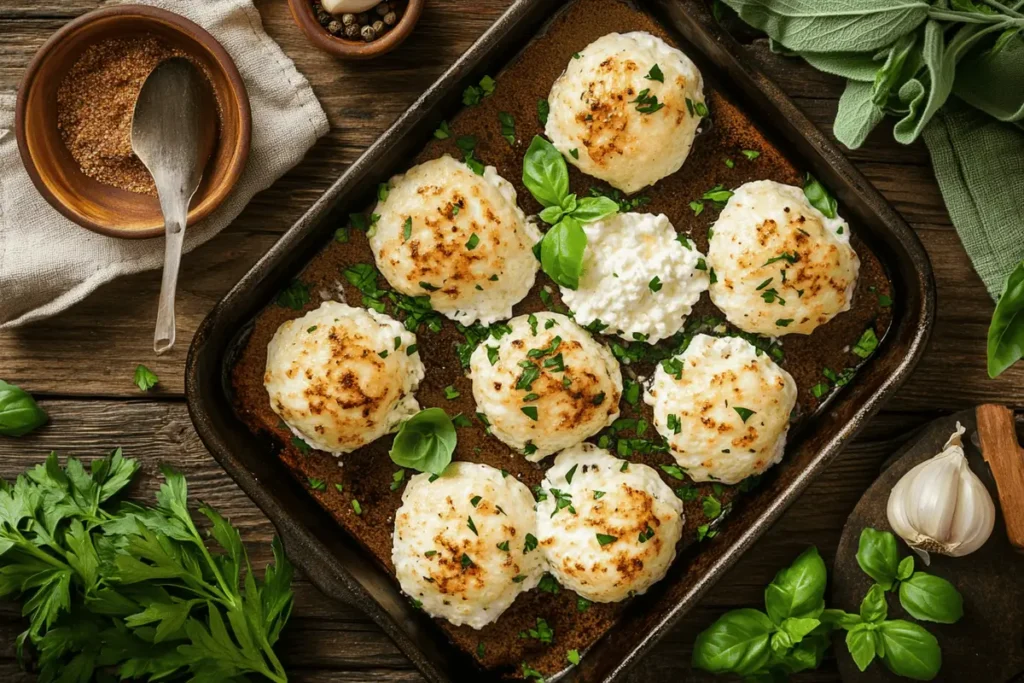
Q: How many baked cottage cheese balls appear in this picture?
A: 8